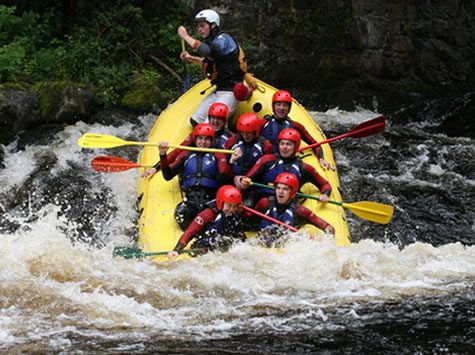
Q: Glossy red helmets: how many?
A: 7